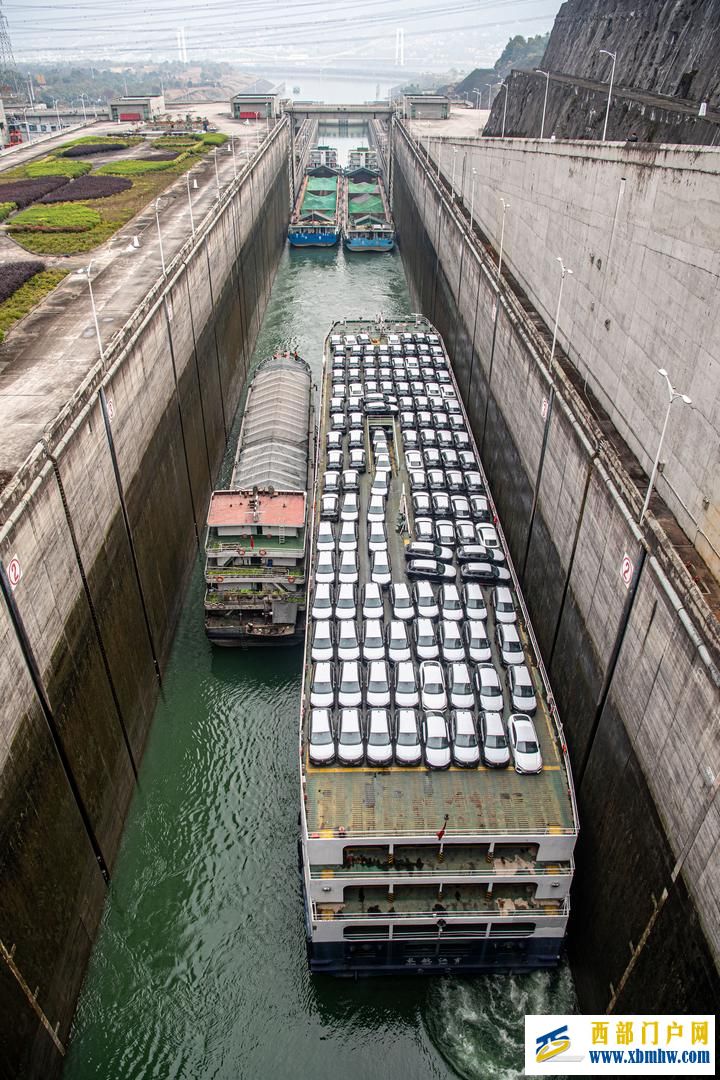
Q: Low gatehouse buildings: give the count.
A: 3